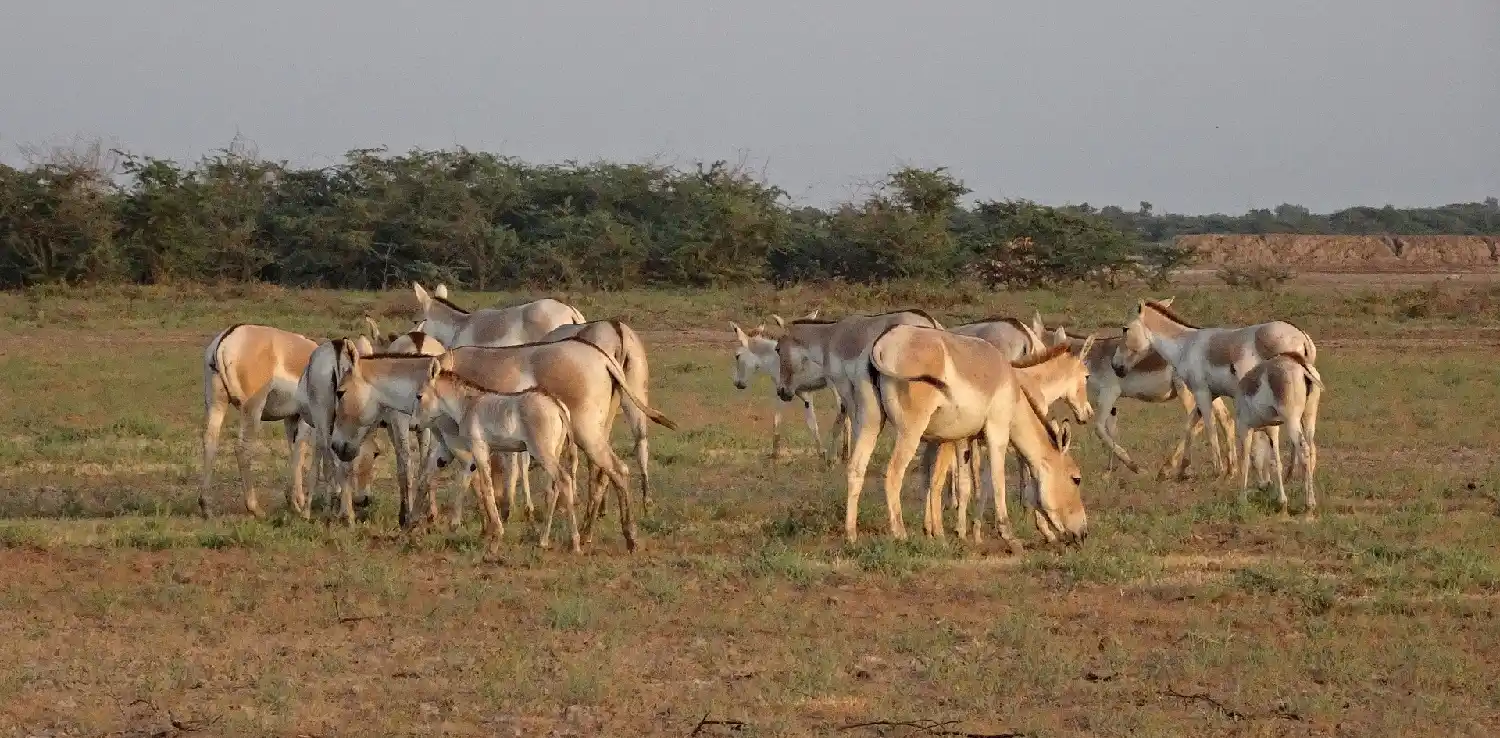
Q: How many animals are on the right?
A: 8